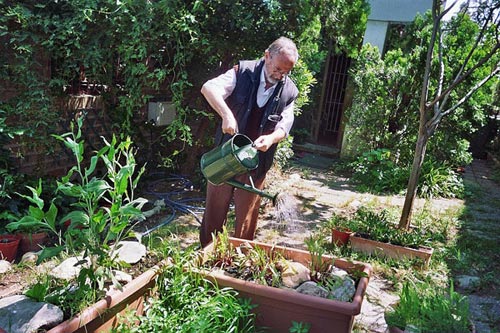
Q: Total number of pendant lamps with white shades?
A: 0